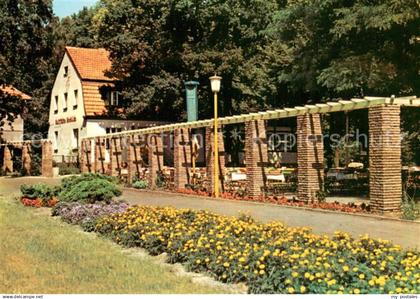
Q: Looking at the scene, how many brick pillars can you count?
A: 13